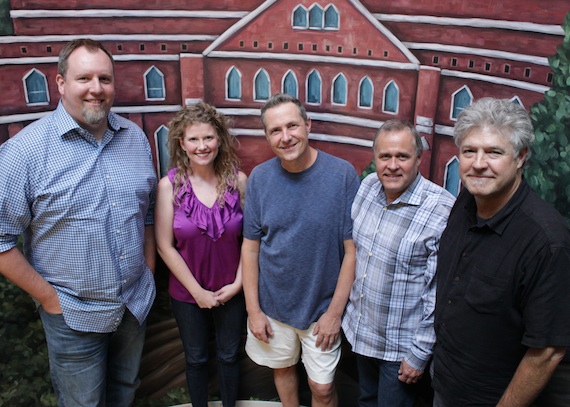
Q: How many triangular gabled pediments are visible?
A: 1